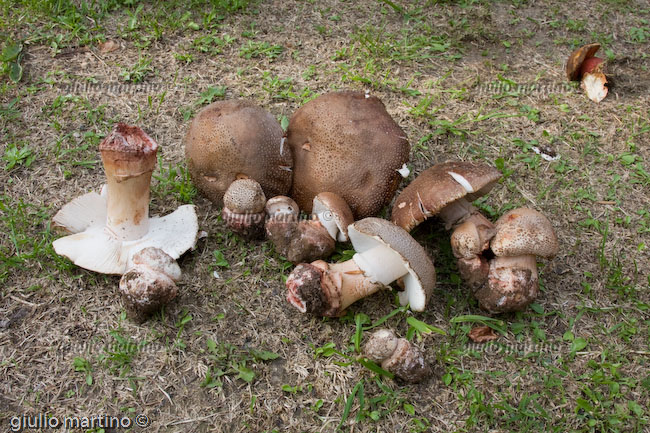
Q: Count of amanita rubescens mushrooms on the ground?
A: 12